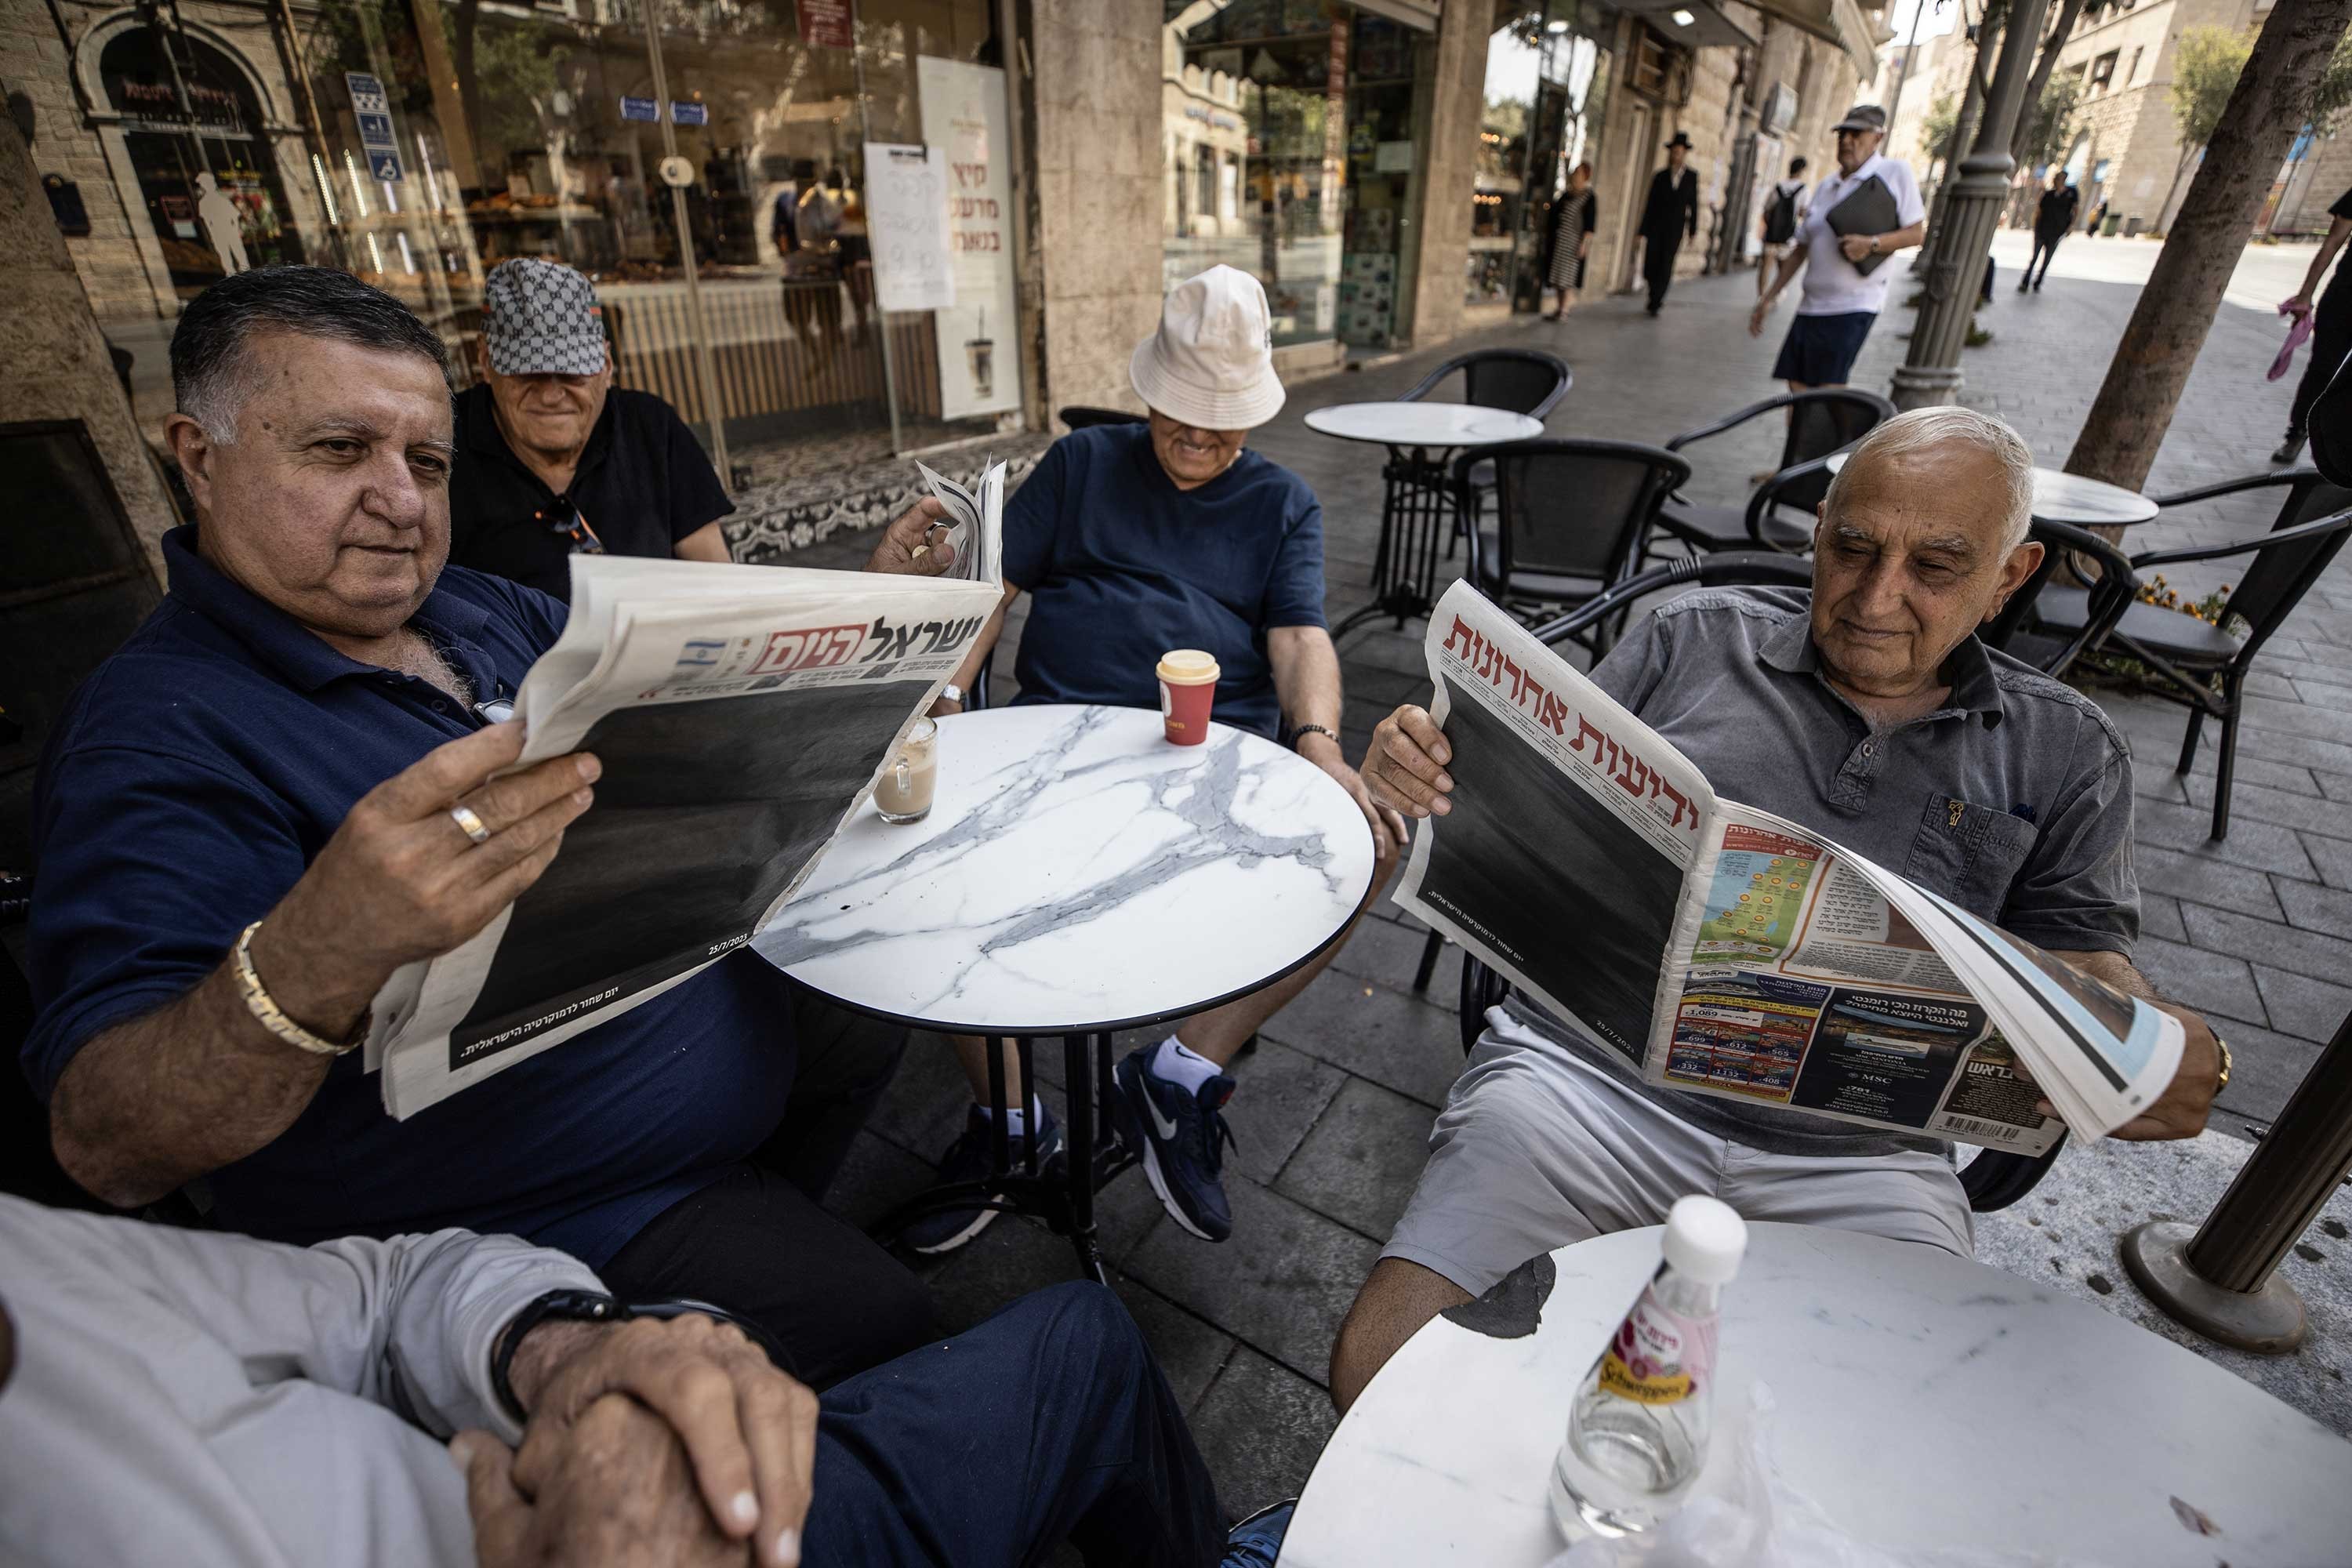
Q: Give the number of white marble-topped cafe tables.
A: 4